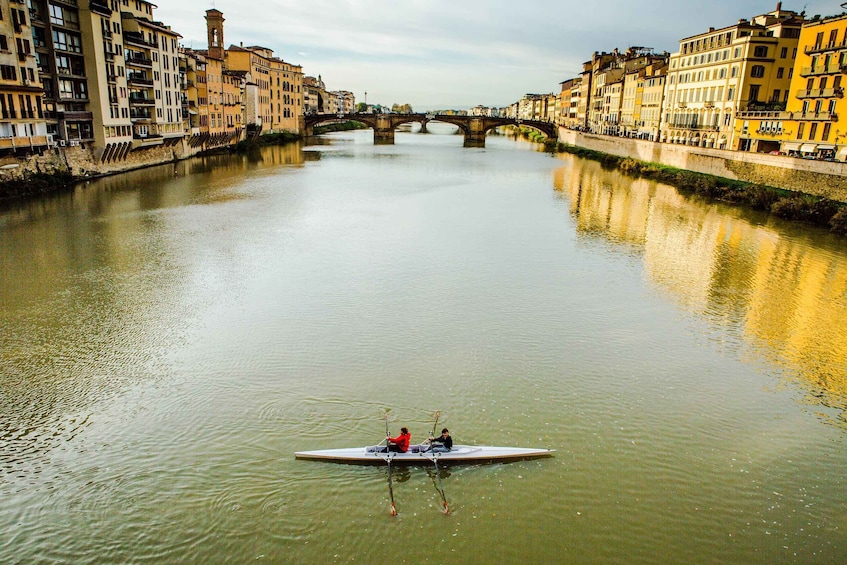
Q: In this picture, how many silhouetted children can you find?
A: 0